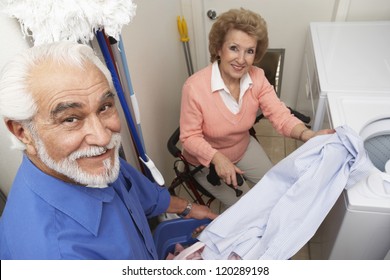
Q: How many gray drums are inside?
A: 1